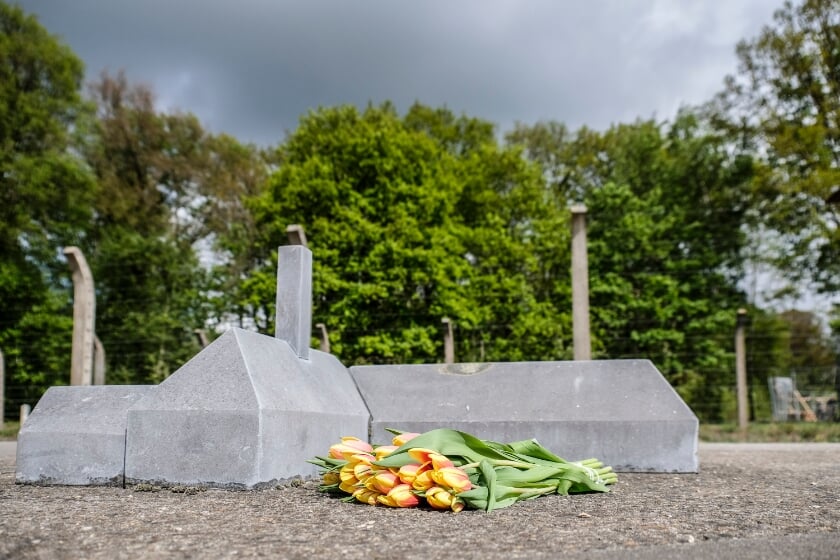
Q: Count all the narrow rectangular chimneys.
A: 1